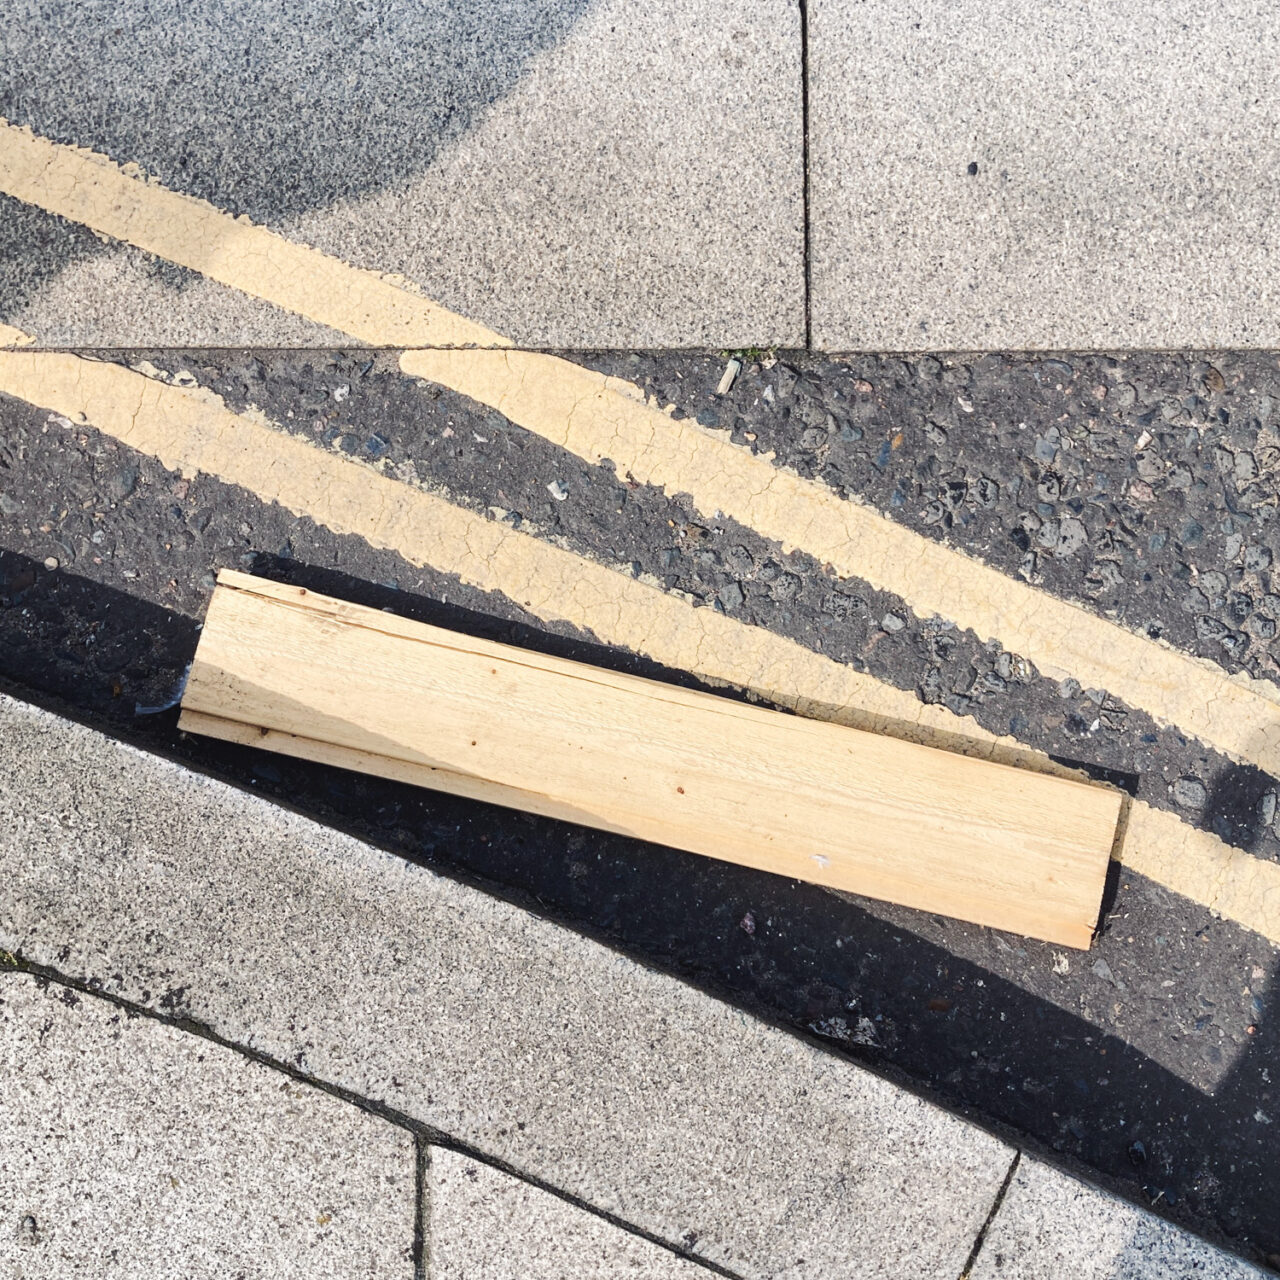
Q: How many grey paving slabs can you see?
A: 6